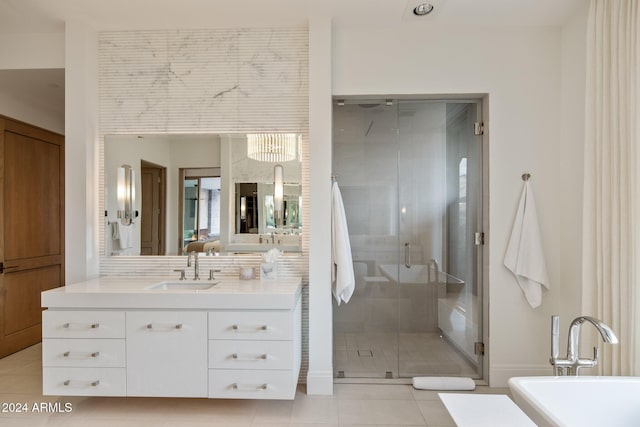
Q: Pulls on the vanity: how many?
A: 7